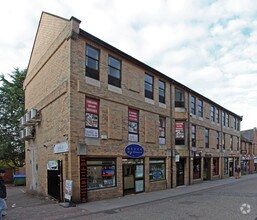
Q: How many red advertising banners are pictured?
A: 3